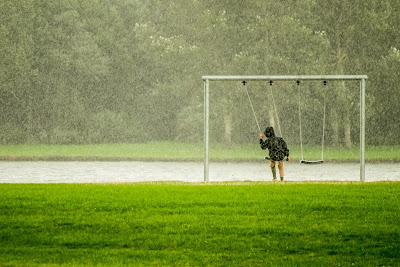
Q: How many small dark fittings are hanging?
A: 4